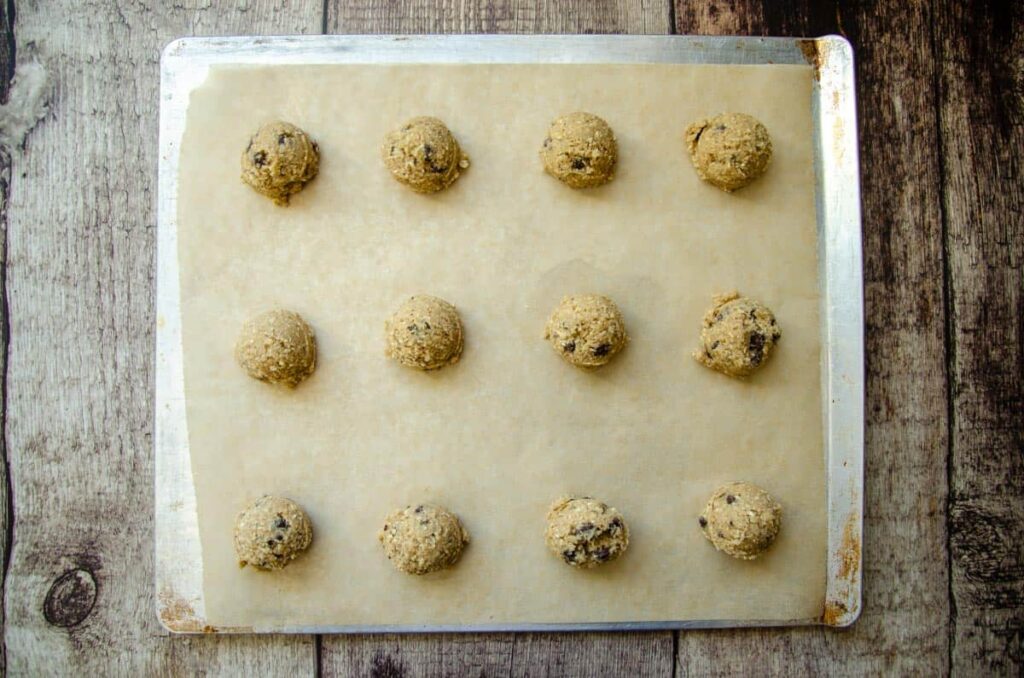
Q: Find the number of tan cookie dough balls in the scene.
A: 12